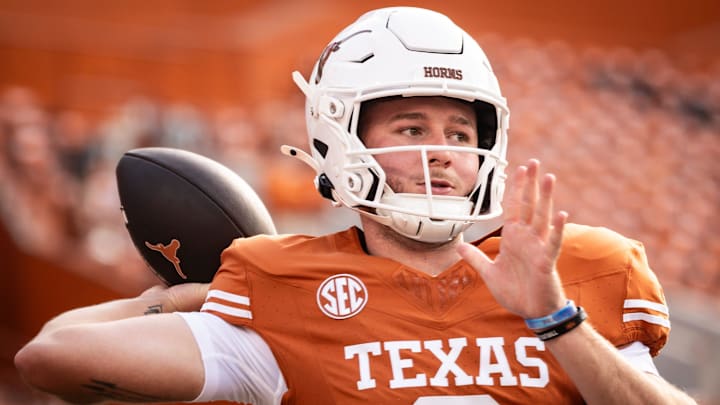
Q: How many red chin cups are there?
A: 0